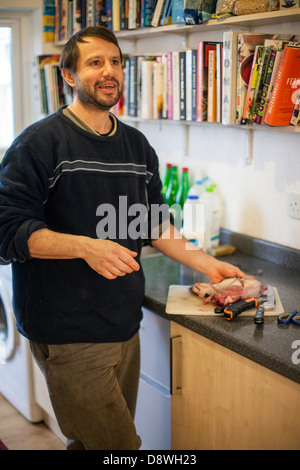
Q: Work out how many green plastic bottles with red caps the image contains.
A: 2